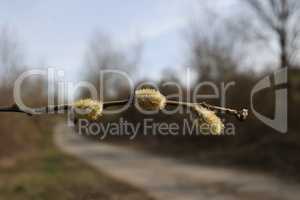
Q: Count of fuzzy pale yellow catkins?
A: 3